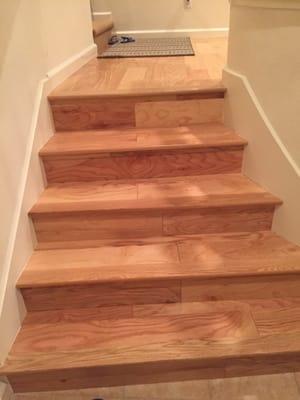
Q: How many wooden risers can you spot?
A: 5